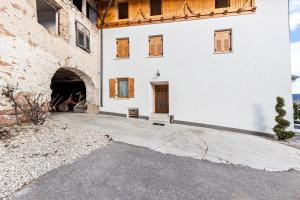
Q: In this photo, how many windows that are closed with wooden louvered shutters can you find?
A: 3